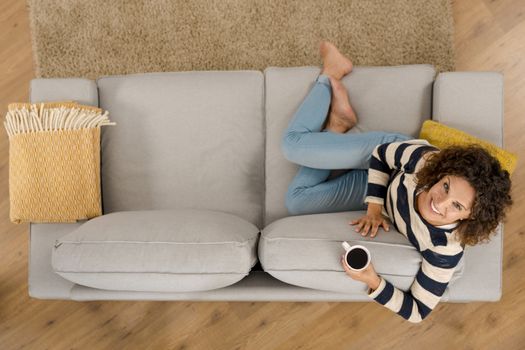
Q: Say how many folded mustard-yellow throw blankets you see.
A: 1